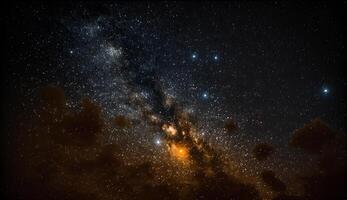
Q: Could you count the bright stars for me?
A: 5